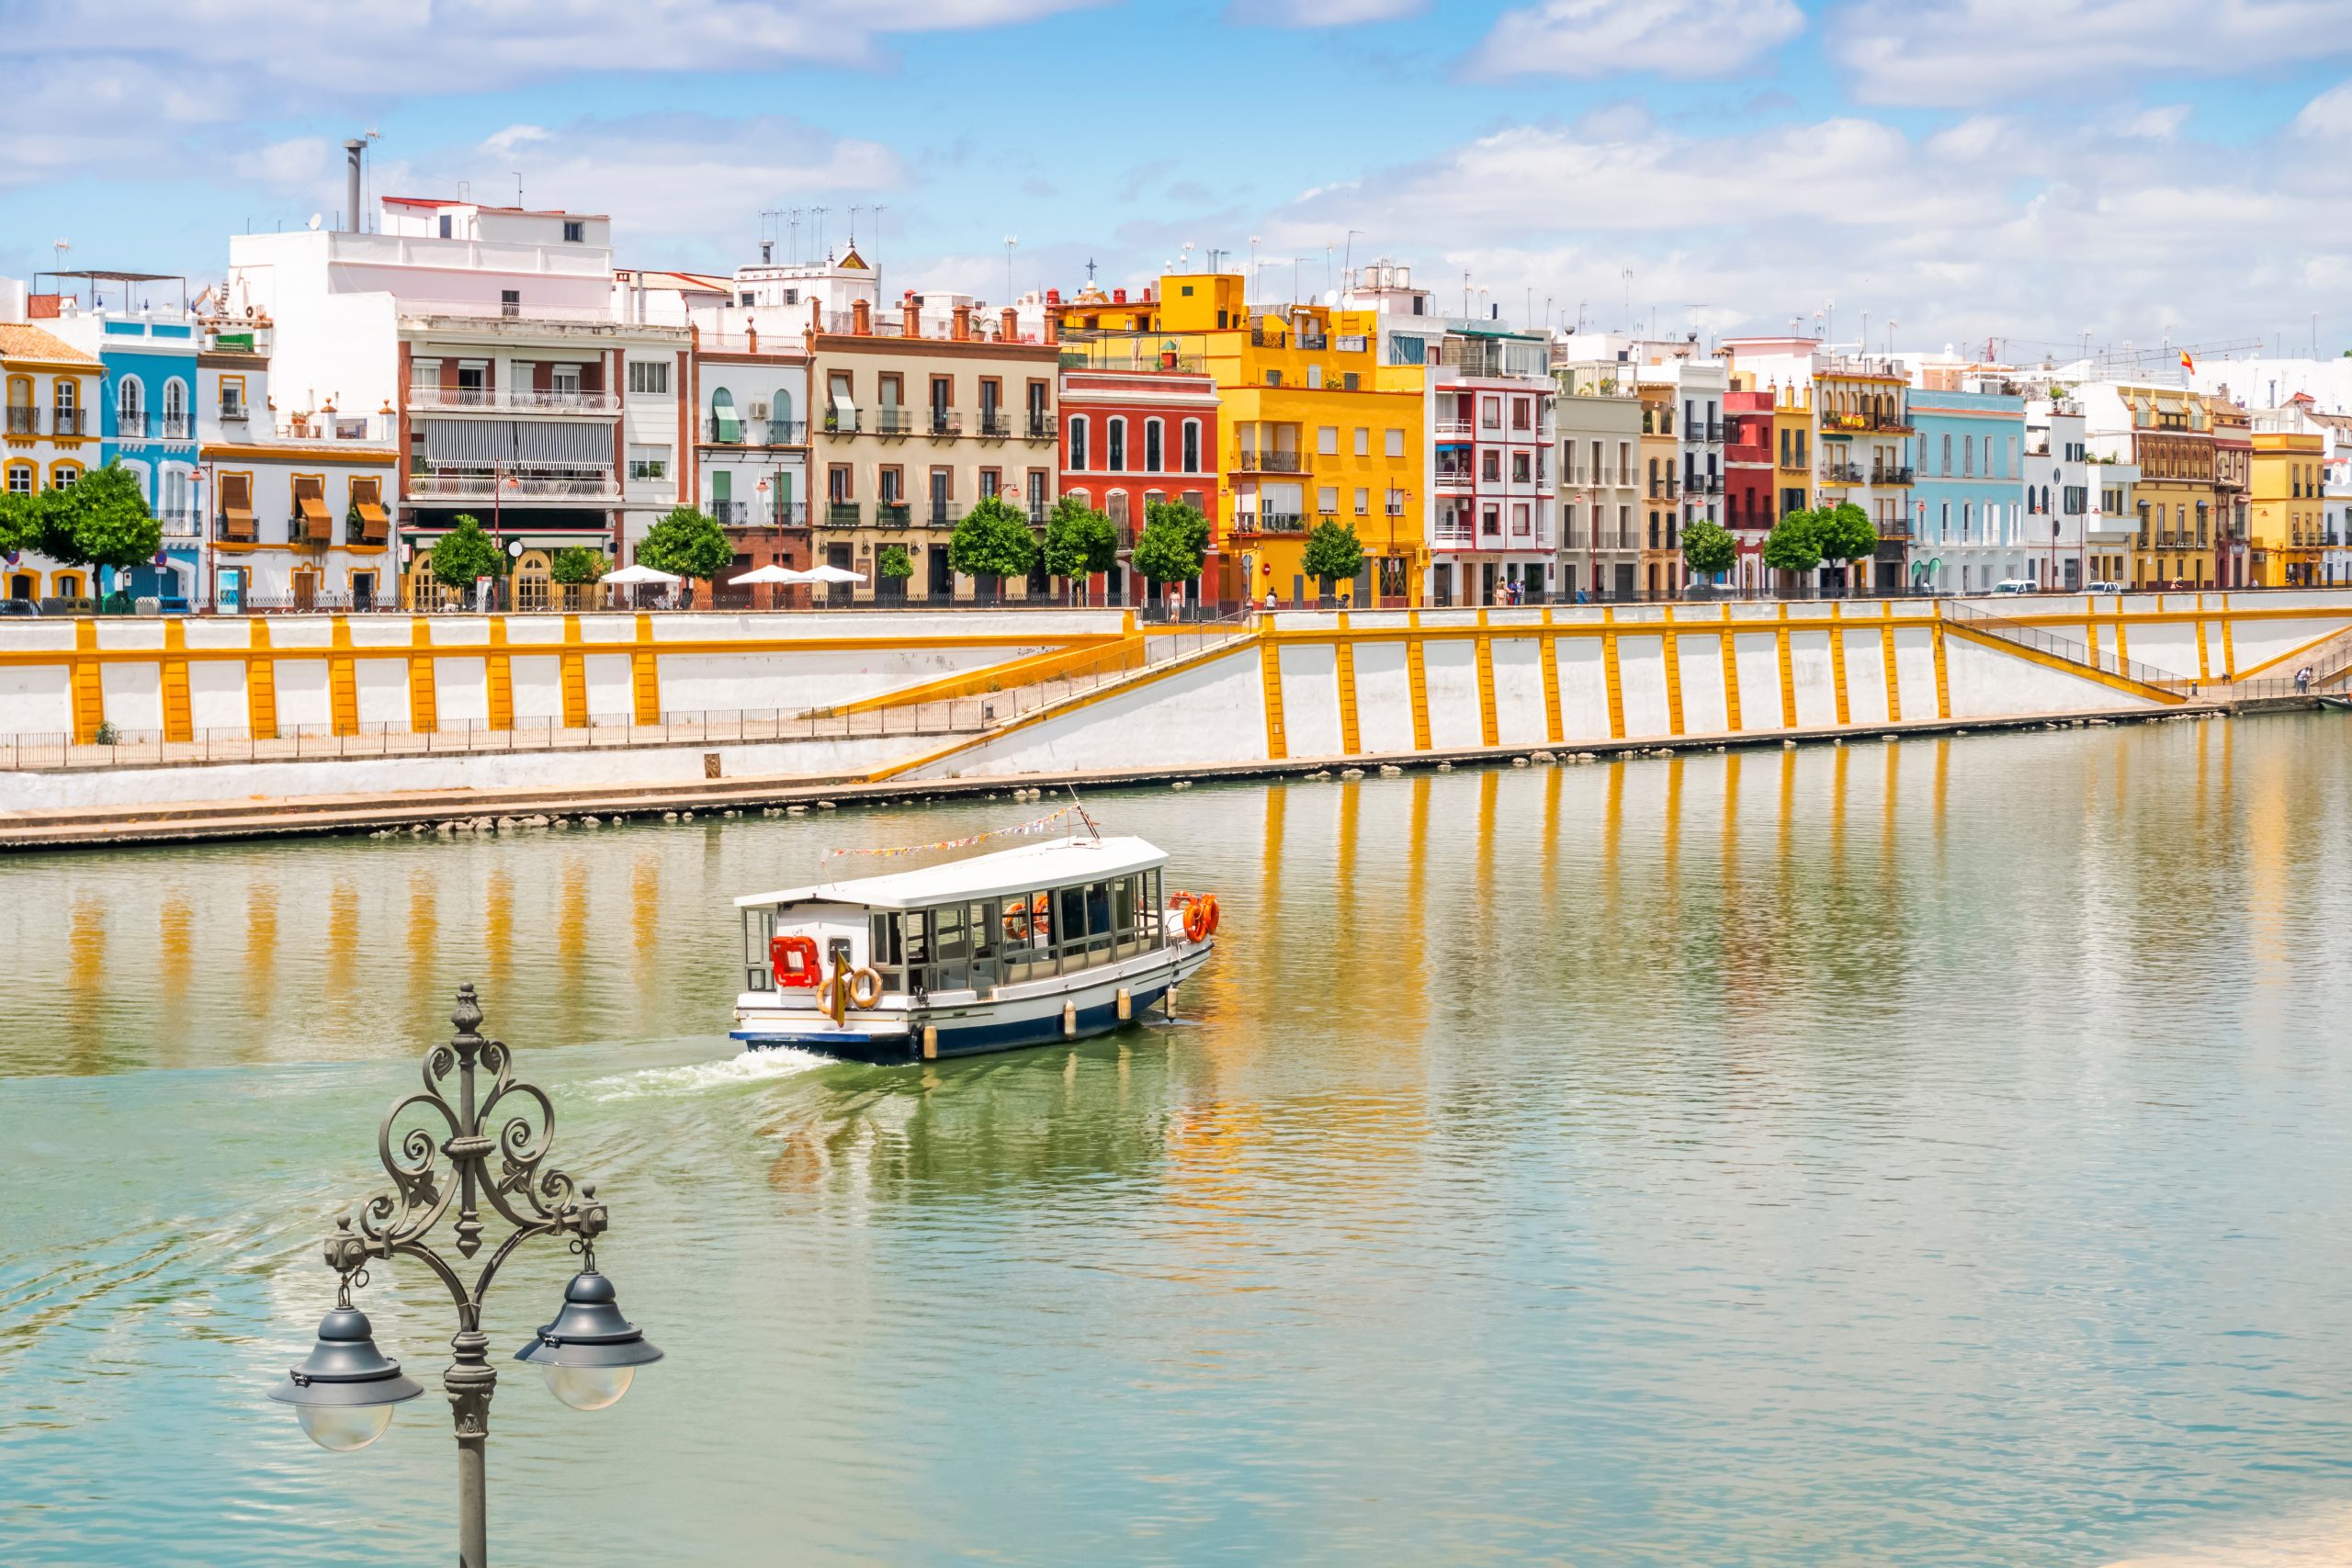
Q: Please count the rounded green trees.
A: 13